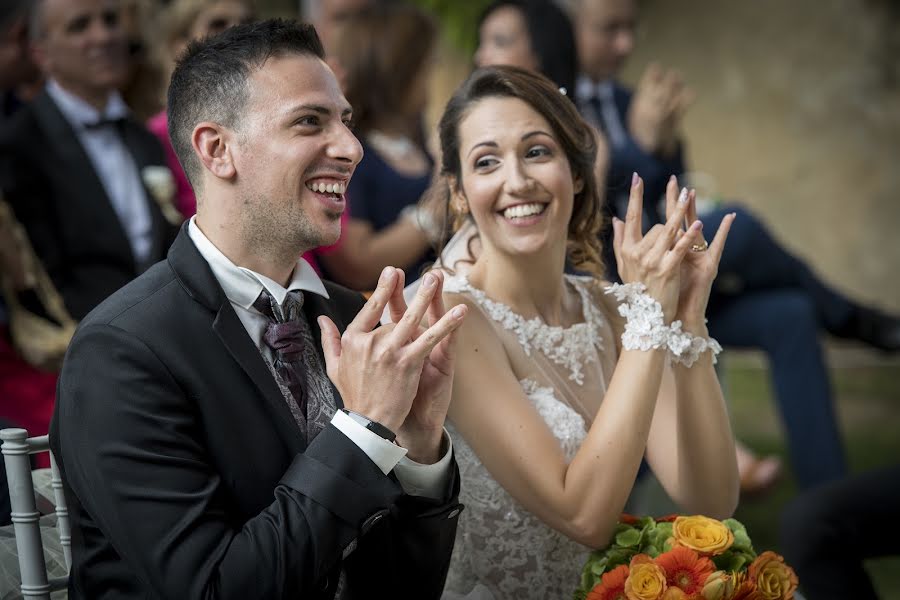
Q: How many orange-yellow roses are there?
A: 3